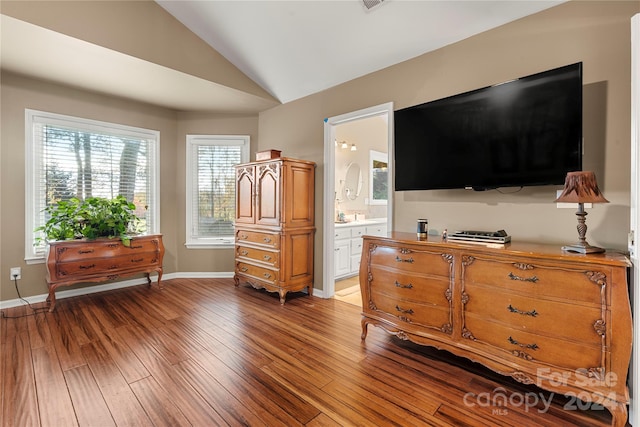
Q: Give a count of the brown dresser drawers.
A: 11